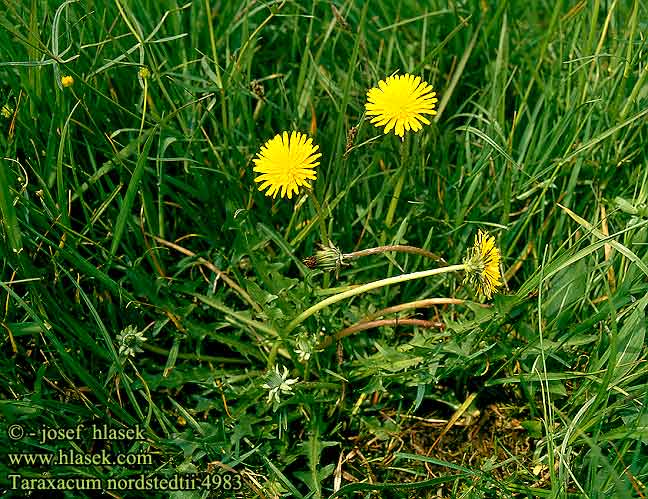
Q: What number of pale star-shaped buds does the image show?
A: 3